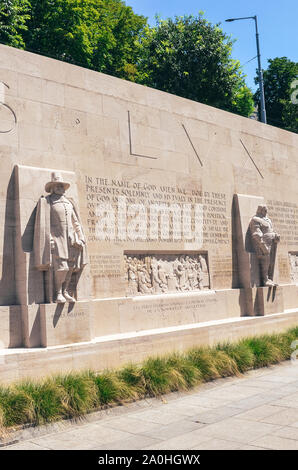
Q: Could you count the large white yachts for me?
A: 0